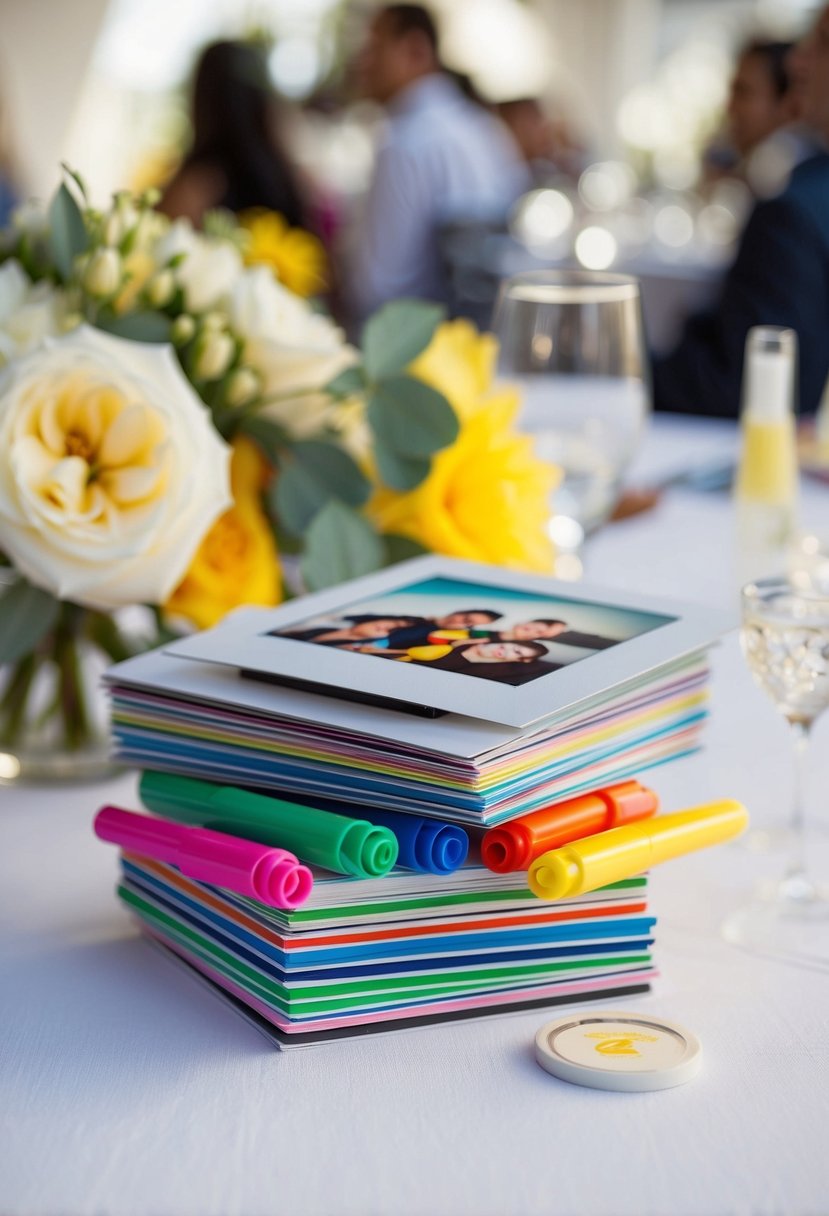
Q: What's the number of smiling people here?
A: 4